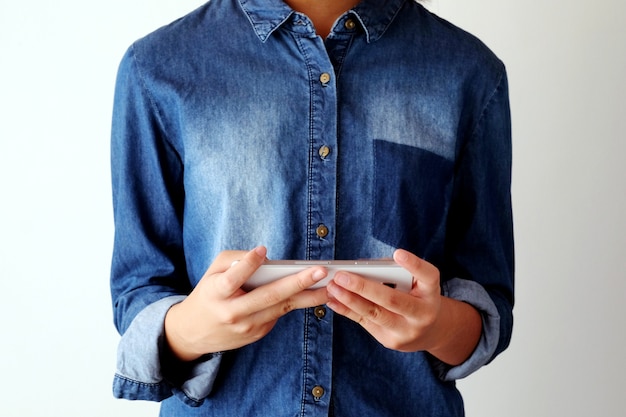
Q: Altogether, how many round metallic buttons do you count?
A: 6